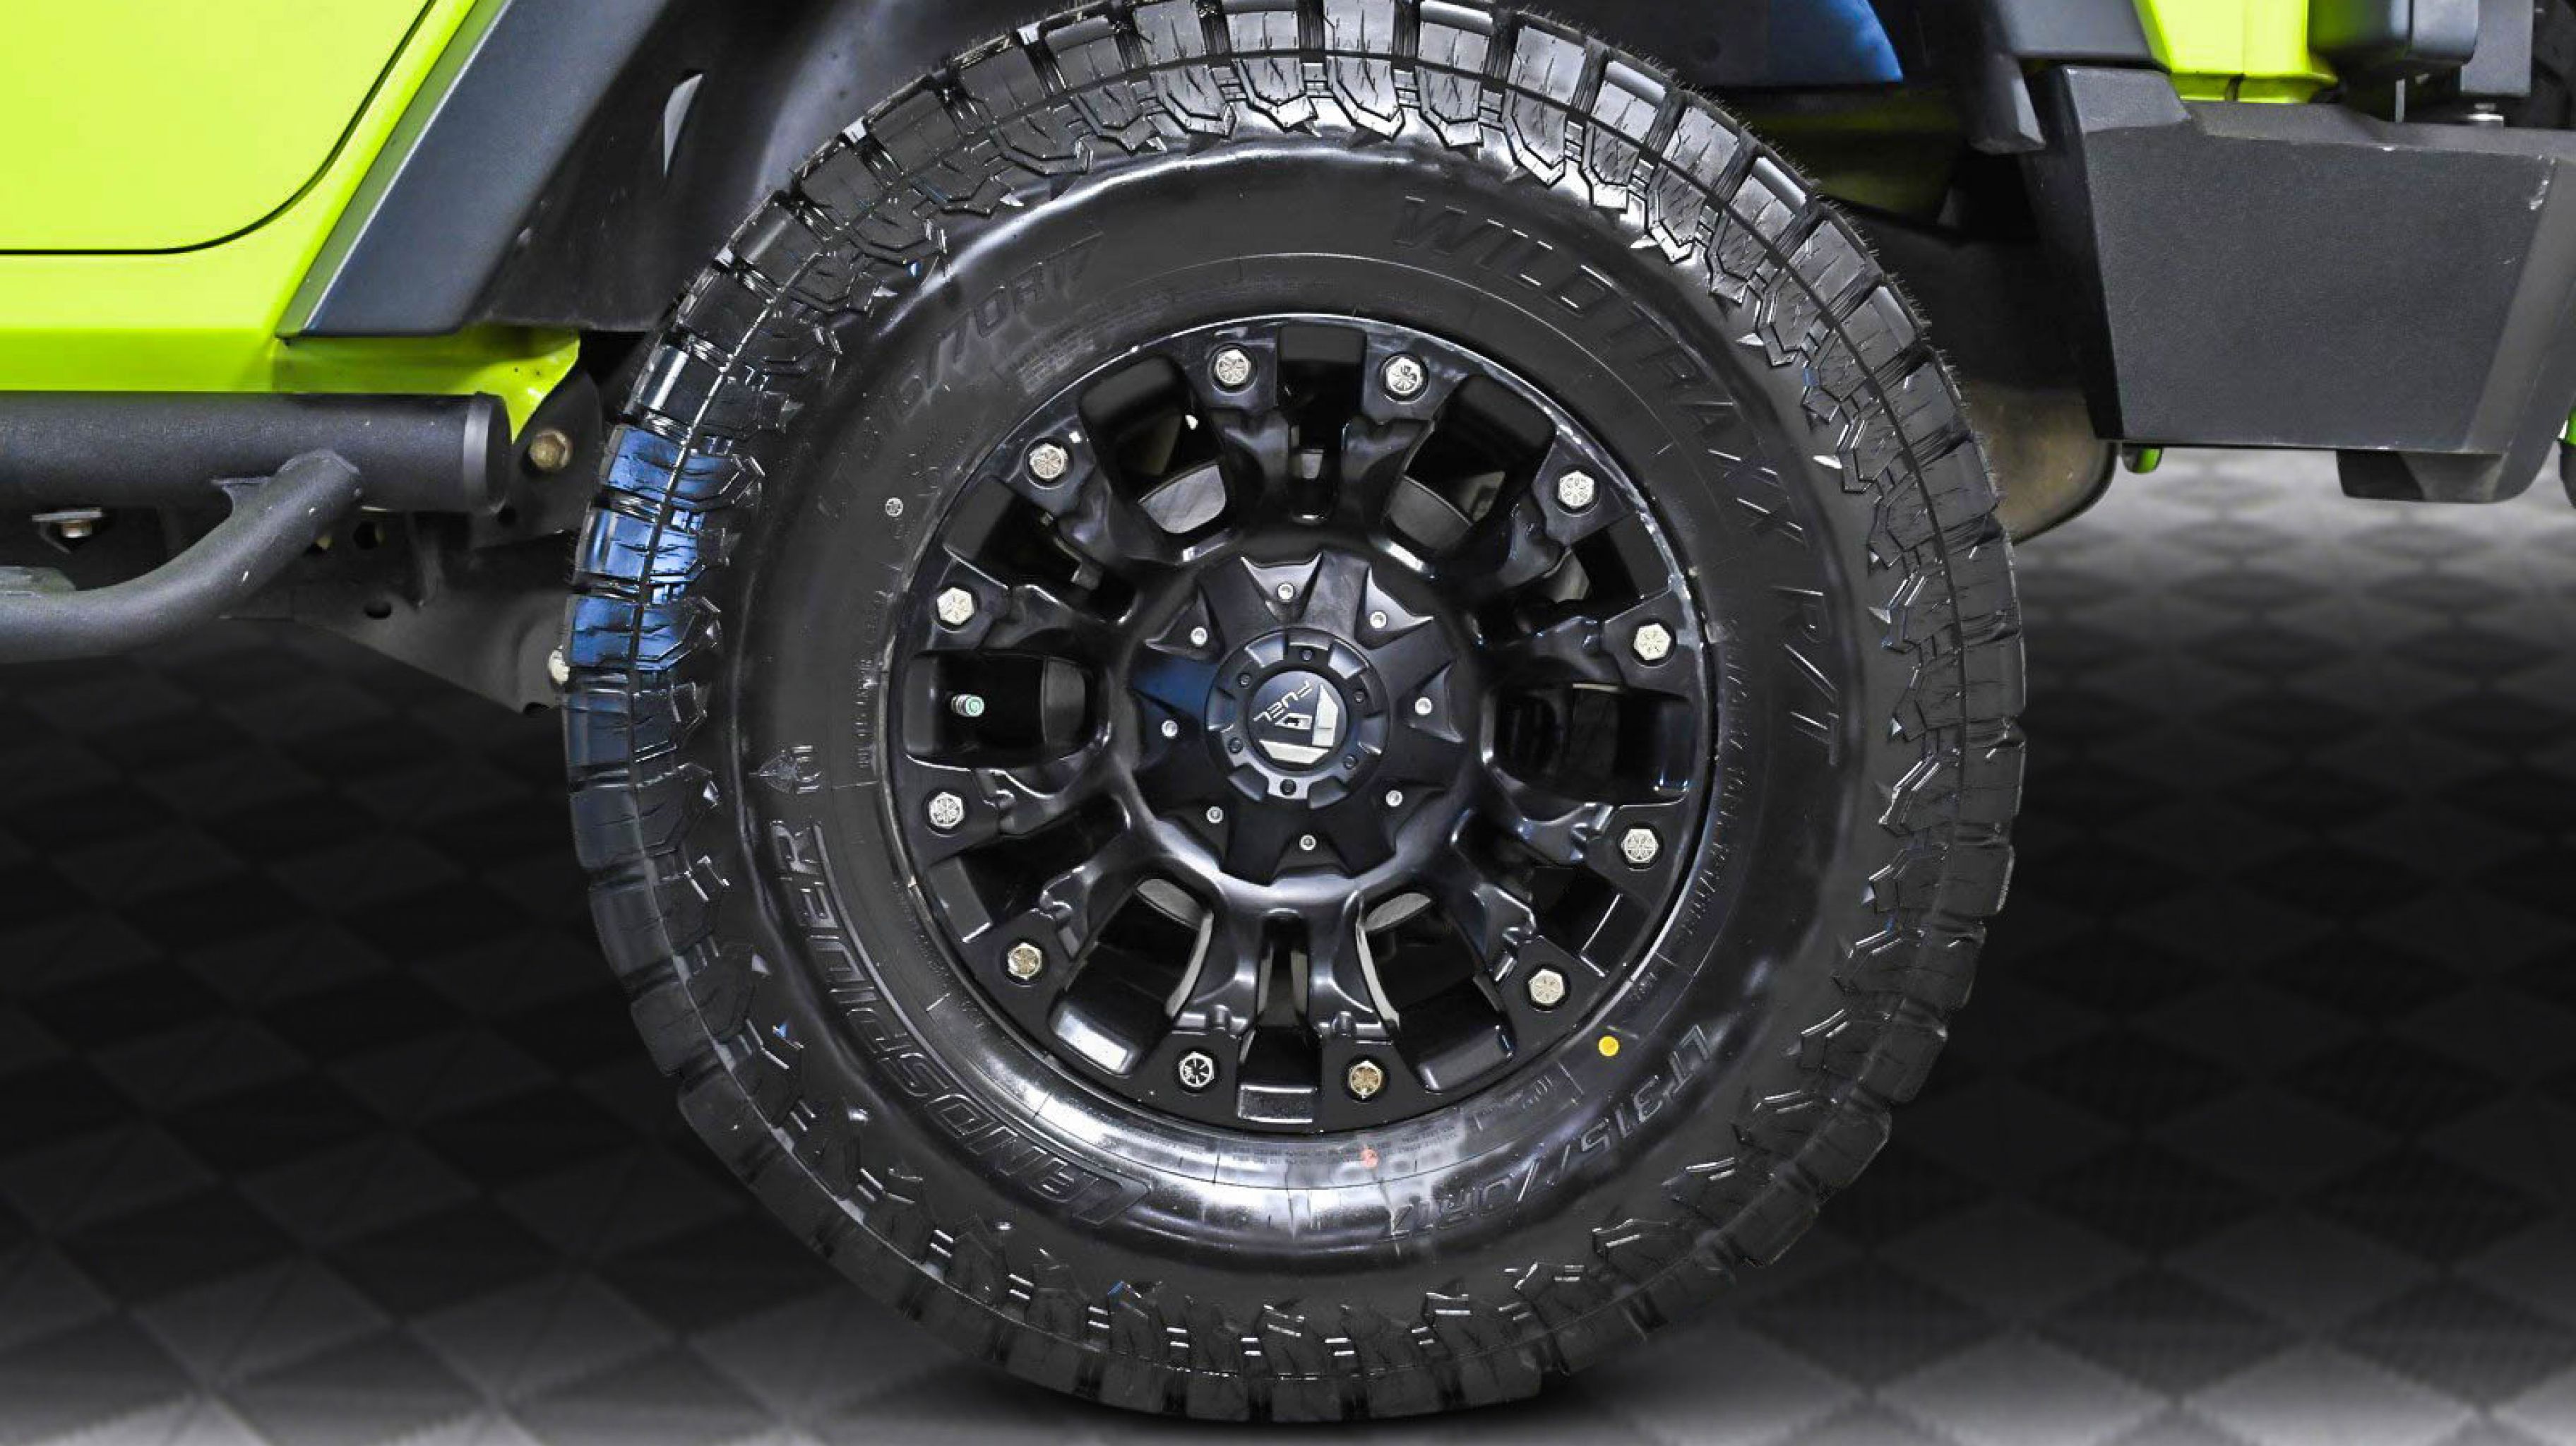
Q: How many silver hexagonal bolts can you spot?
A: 12